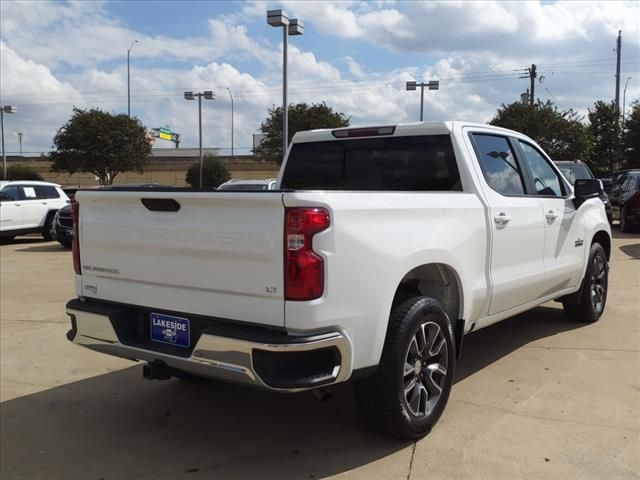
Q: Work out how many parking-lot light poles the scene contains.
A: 4